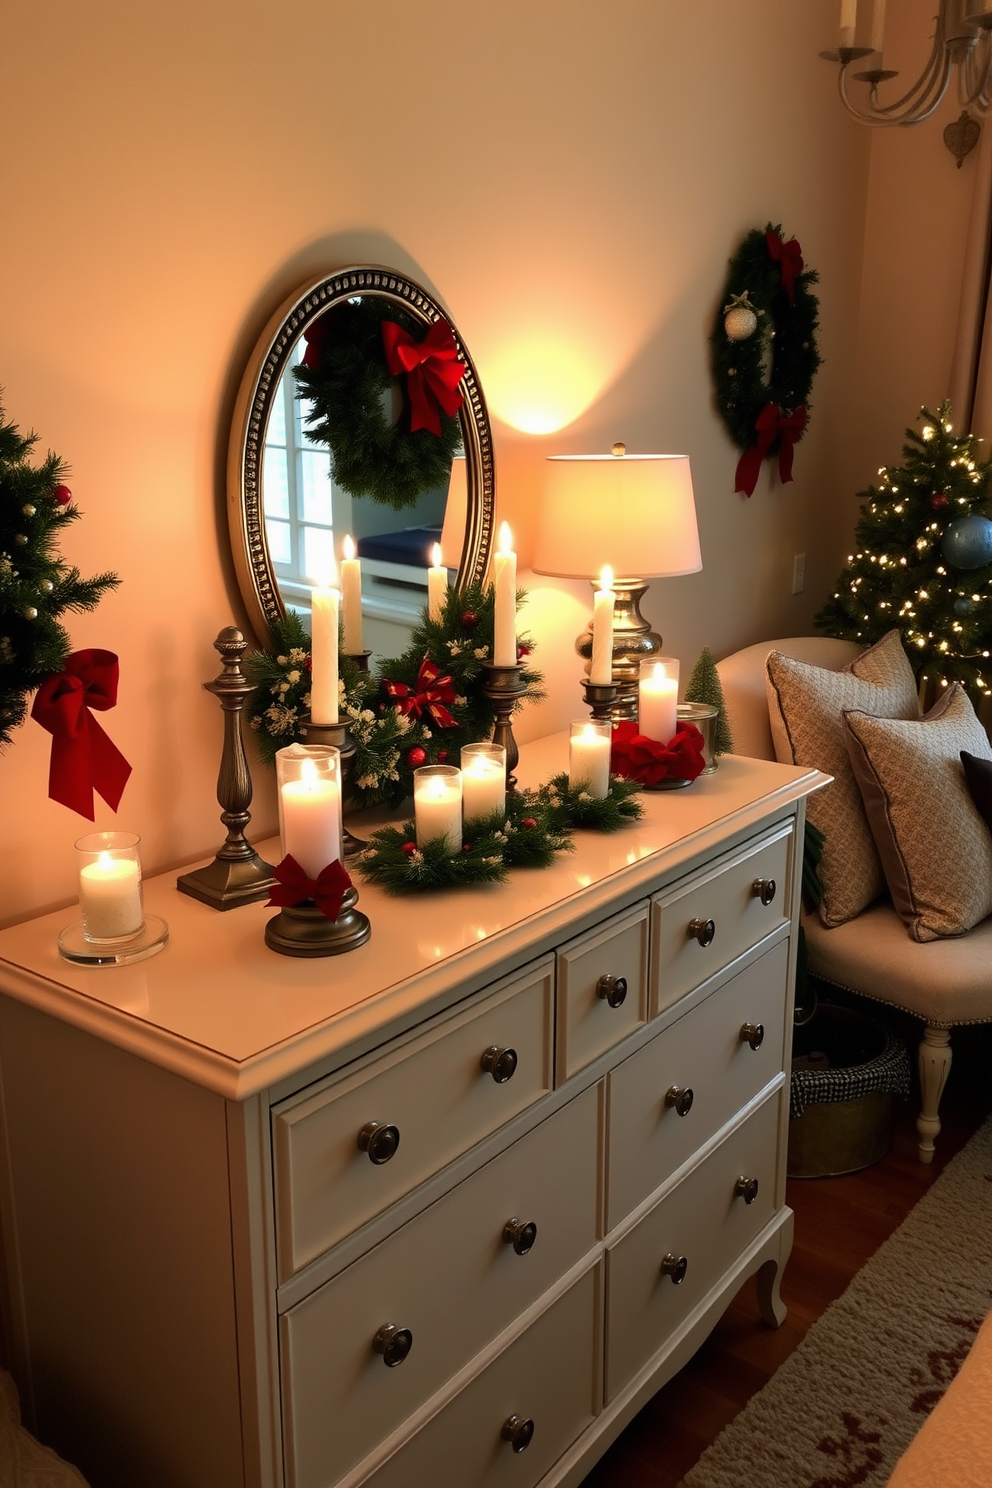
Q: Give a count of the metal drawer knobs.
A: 12